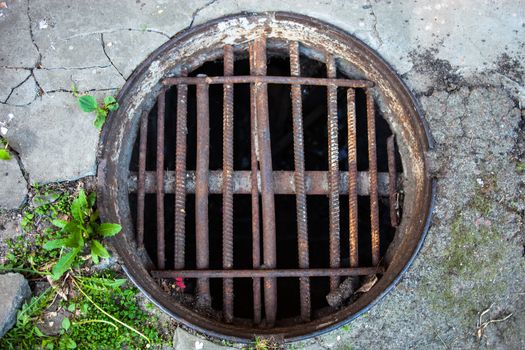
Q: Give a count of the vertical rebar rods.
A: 12